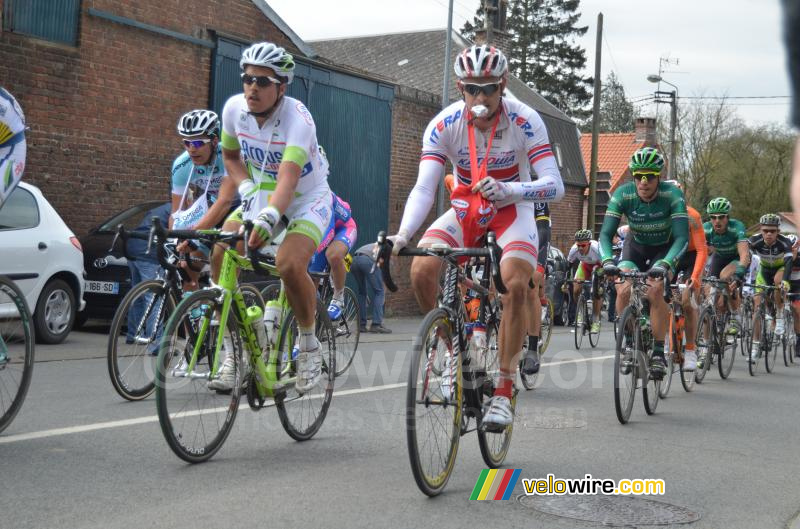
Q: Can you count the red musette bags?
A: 1